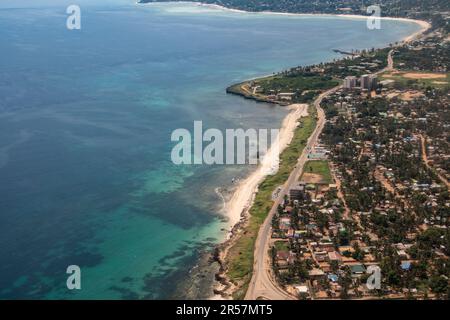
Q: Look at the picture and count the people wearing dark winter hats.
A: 0